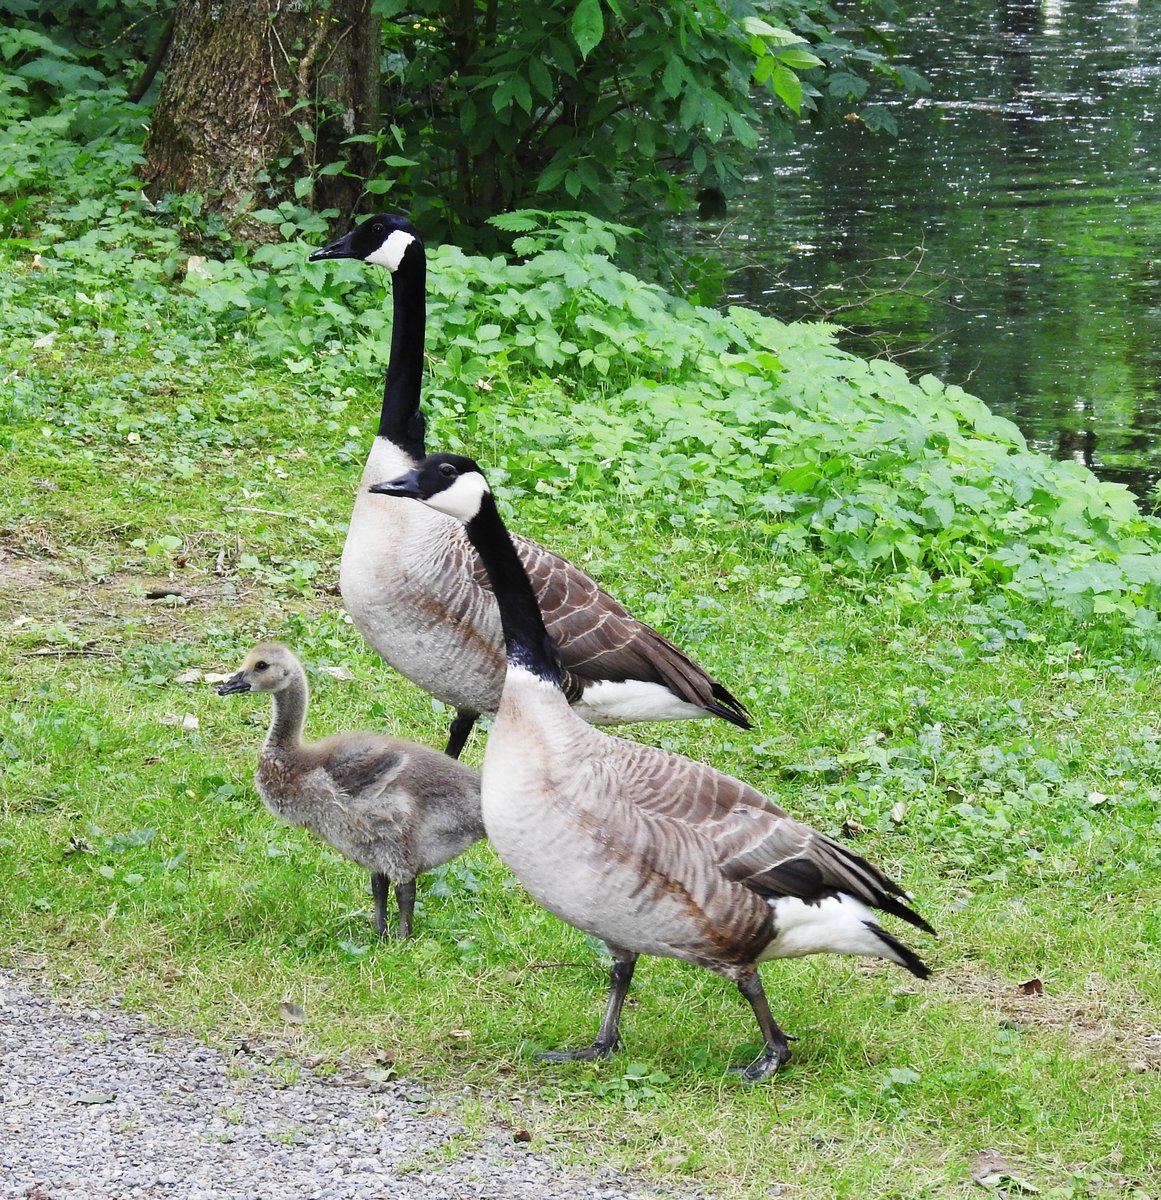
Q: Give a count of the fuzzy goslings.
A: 1